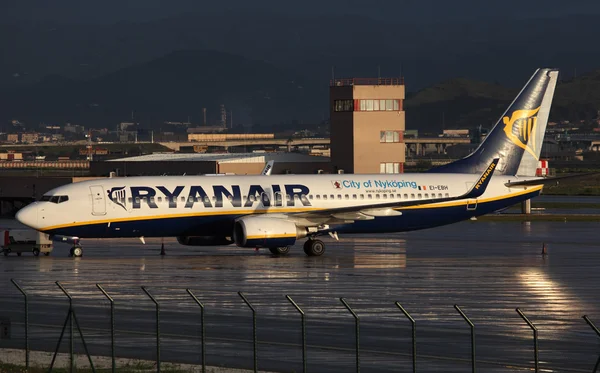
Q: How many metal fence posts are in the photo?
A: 12